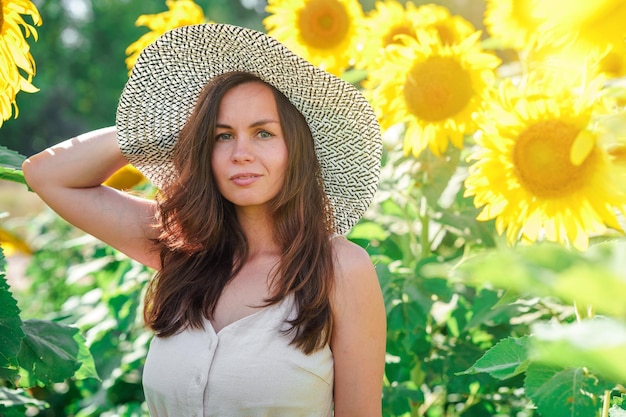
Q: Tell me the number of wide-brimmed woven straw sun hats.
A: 1